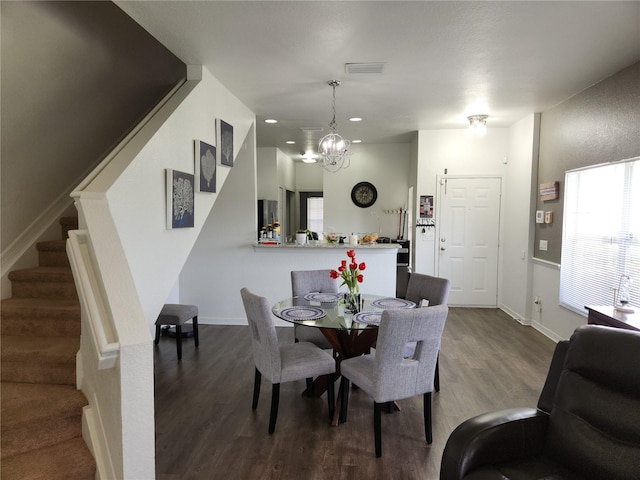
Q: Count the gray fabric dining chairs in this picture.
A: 4